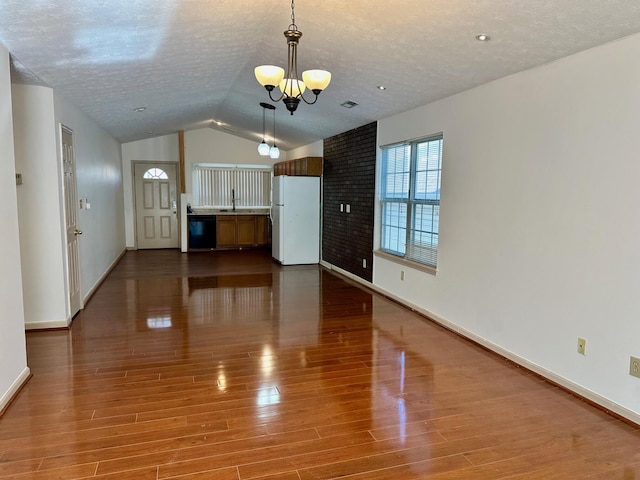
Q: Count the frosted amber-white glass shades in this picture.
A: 3